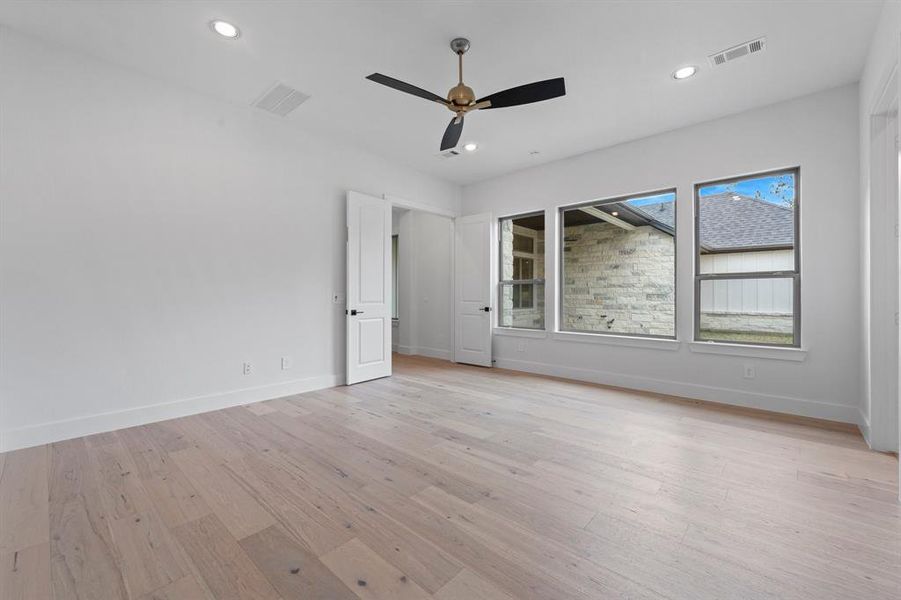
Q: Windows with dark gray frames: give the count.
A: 3